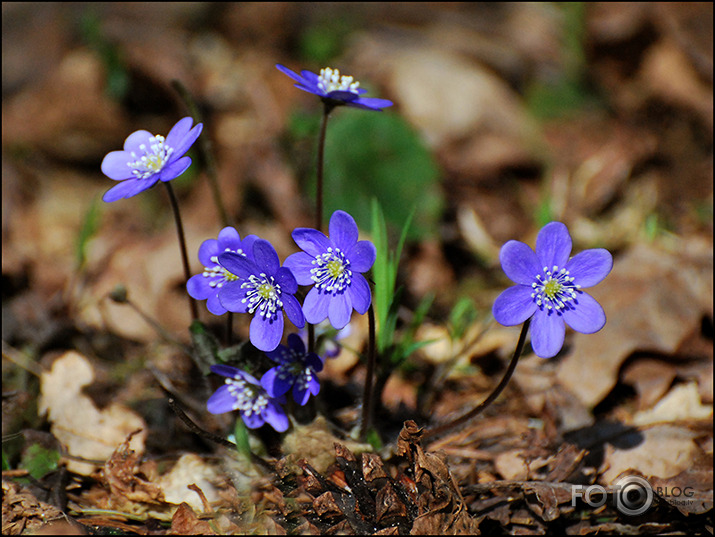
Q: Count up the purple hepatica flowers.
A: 8